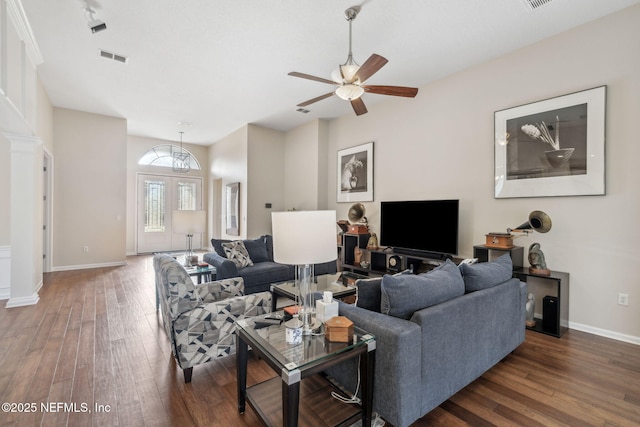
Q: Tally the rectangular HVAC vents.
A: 3